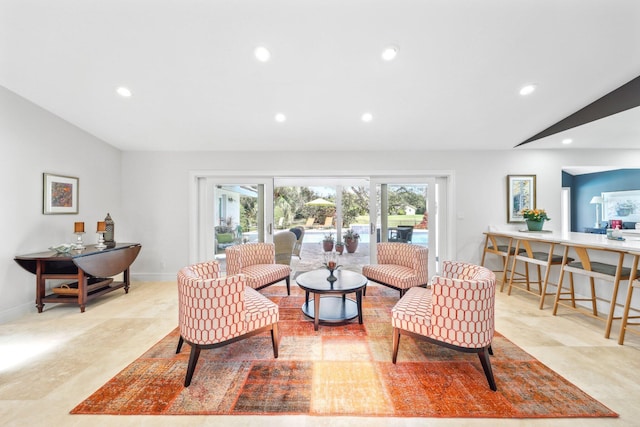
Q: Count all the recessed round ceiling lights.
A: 7